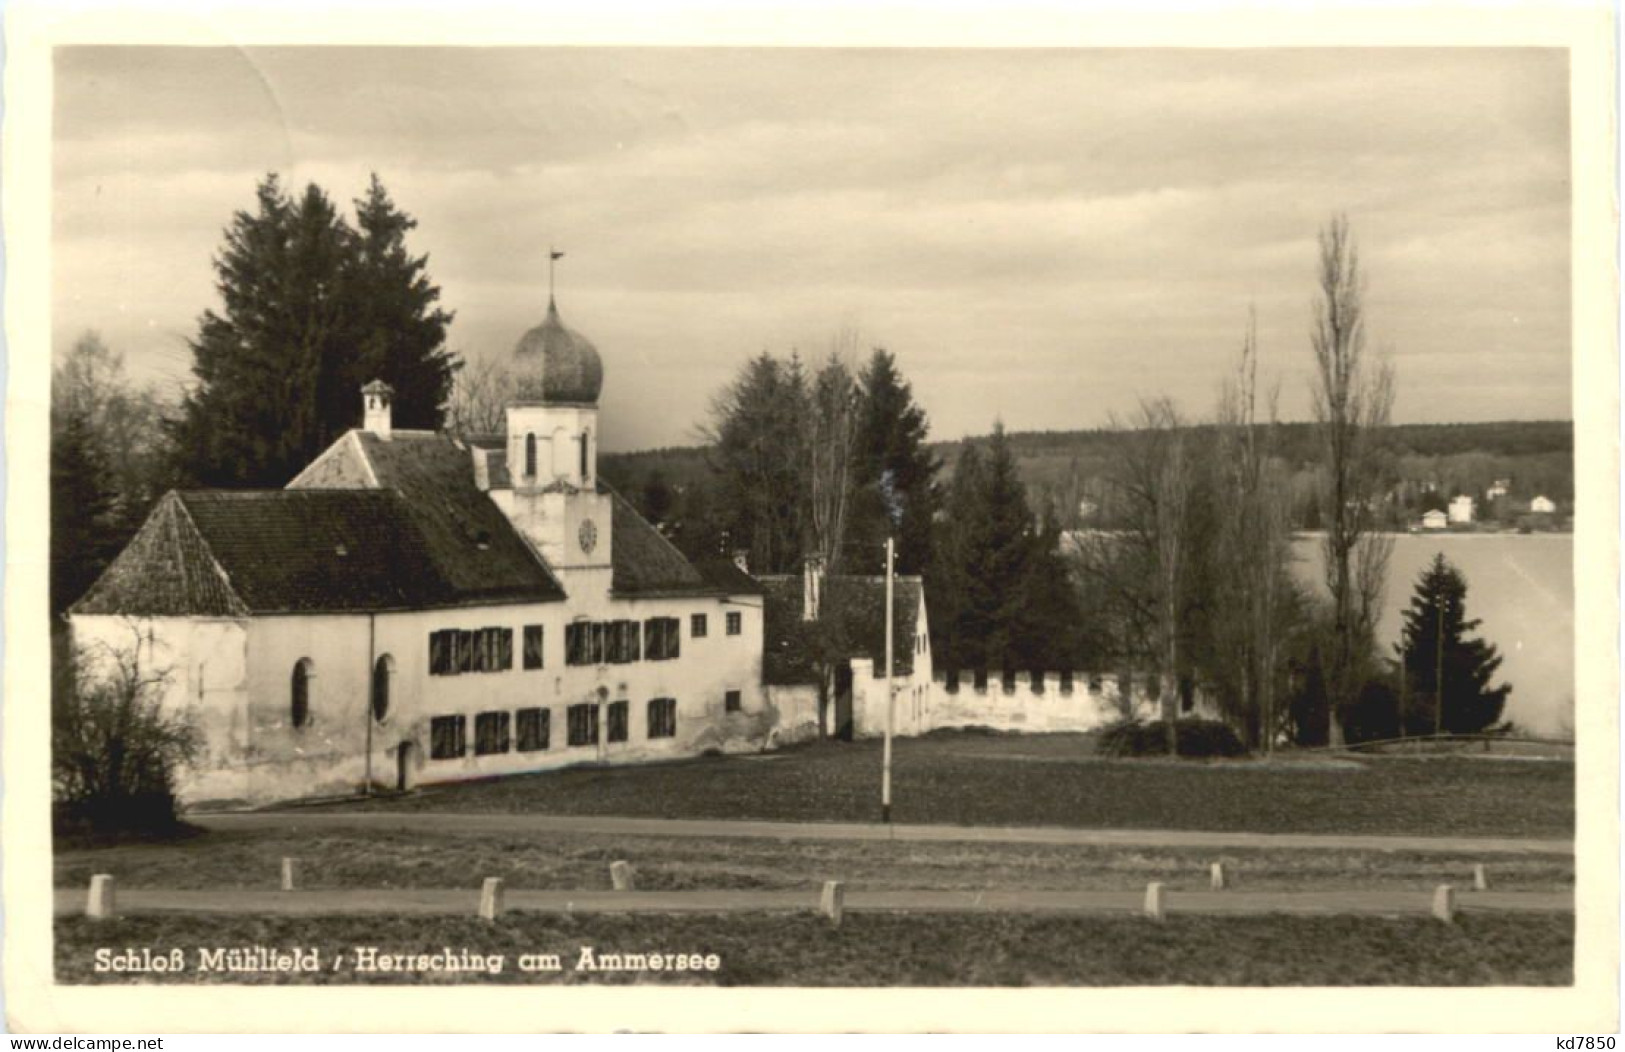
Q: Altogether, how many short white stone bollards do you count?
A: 9